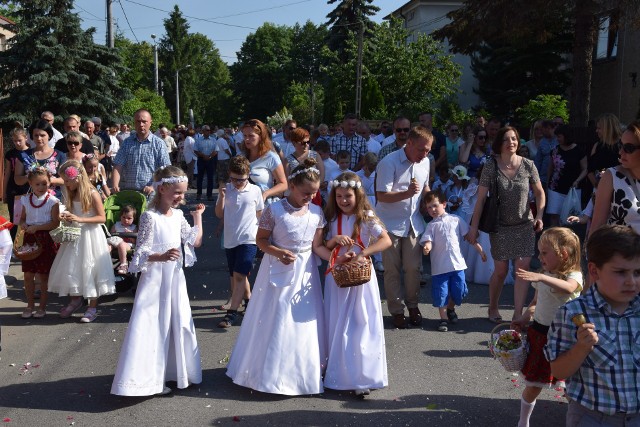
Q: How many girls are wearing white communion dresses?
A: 3